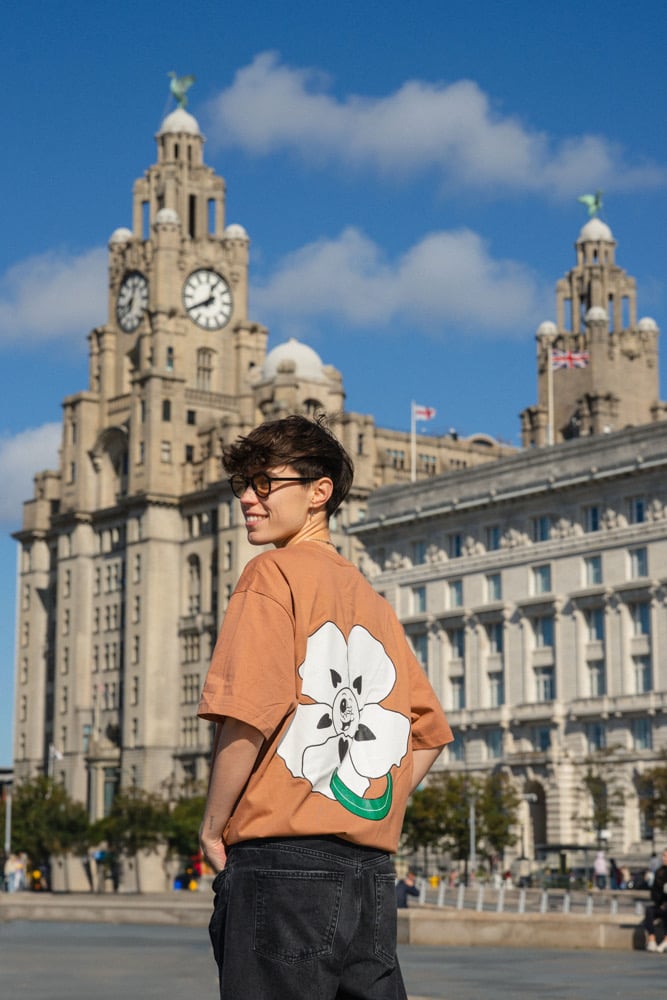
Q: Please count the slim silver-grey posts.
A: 11